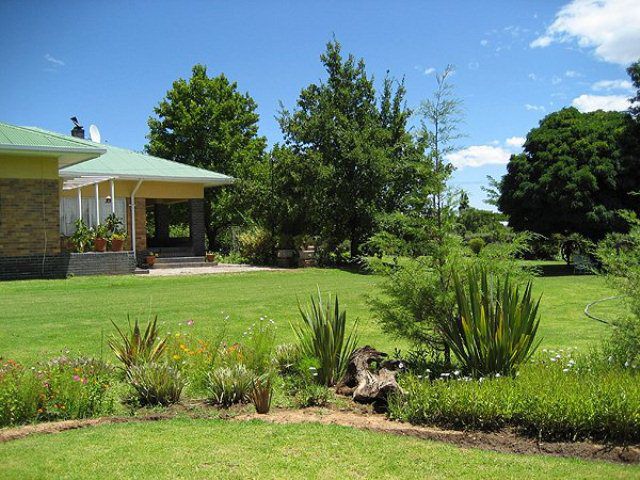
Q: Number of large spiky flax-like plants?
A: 3